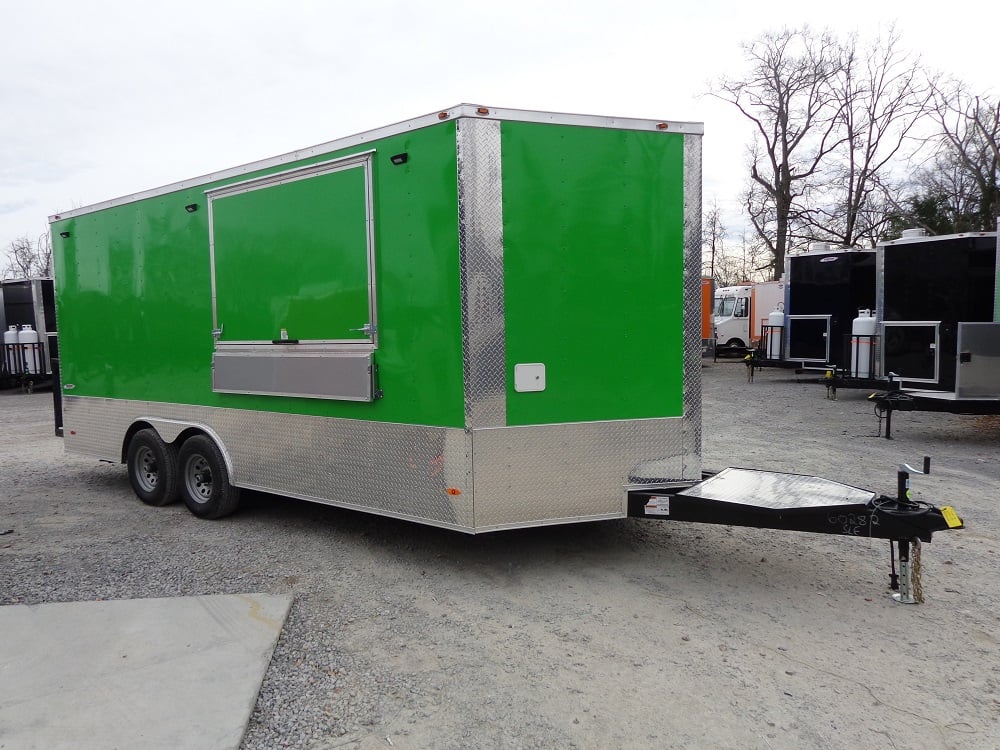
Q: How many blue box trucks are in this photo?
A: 0